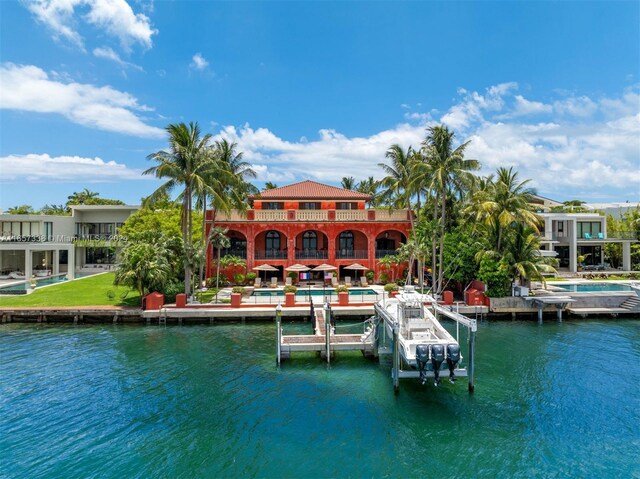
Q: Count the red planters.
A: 4